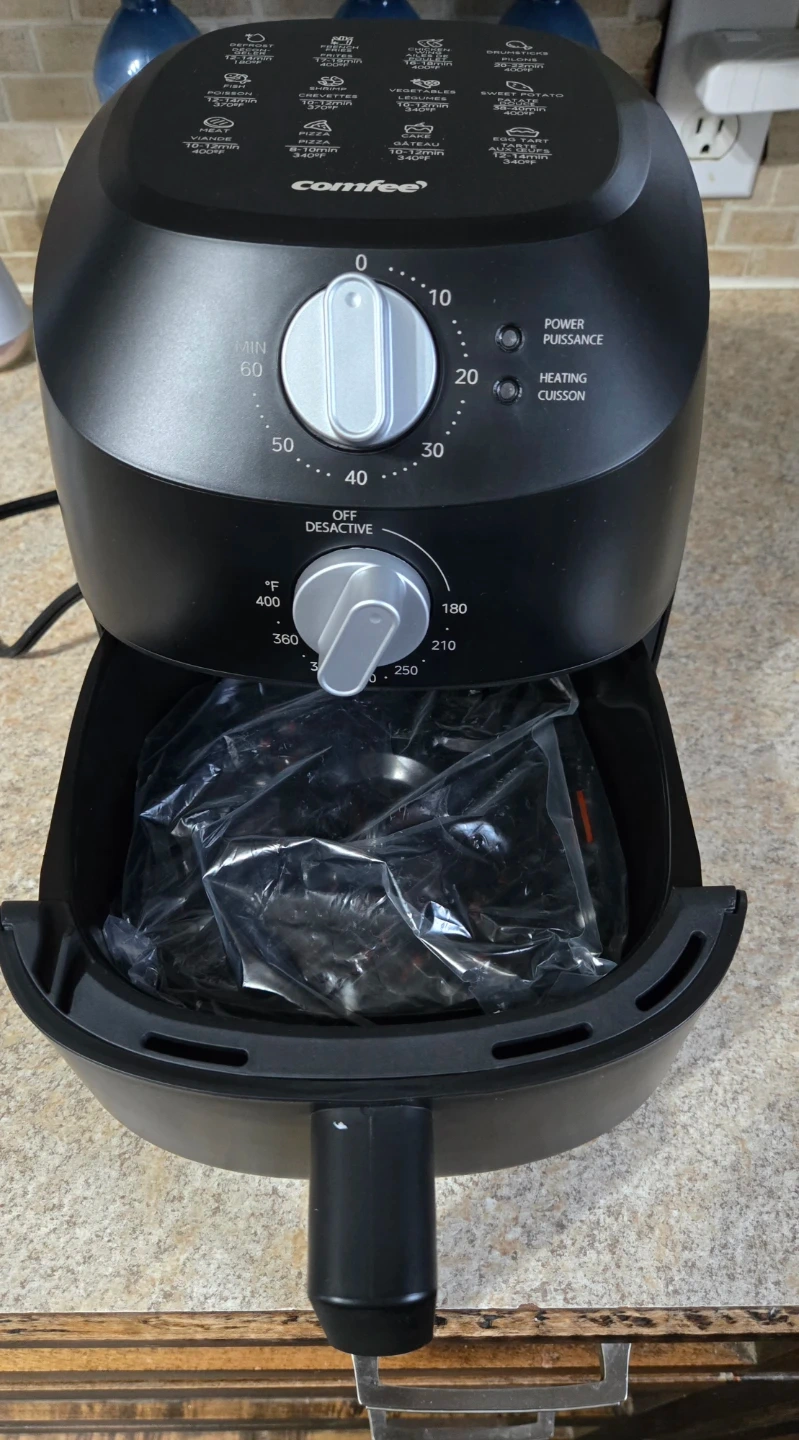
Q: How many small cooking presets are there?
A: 12